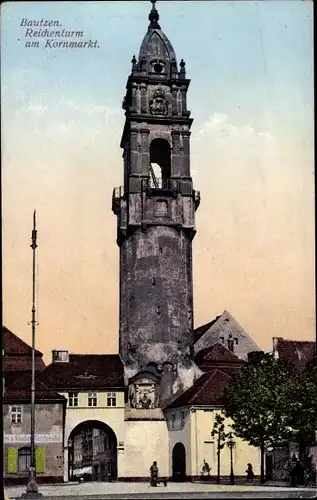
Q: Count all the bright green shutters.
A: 2